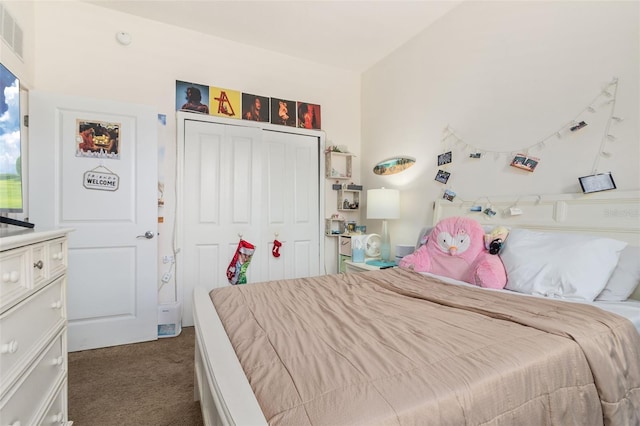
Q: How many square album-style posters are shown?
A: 5